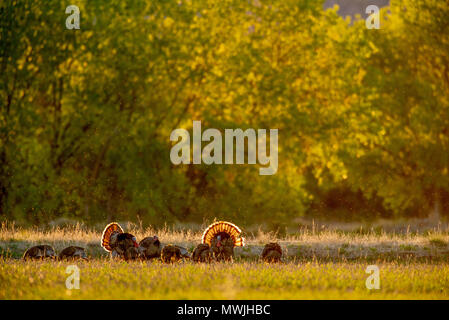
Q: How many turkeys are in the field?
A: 8